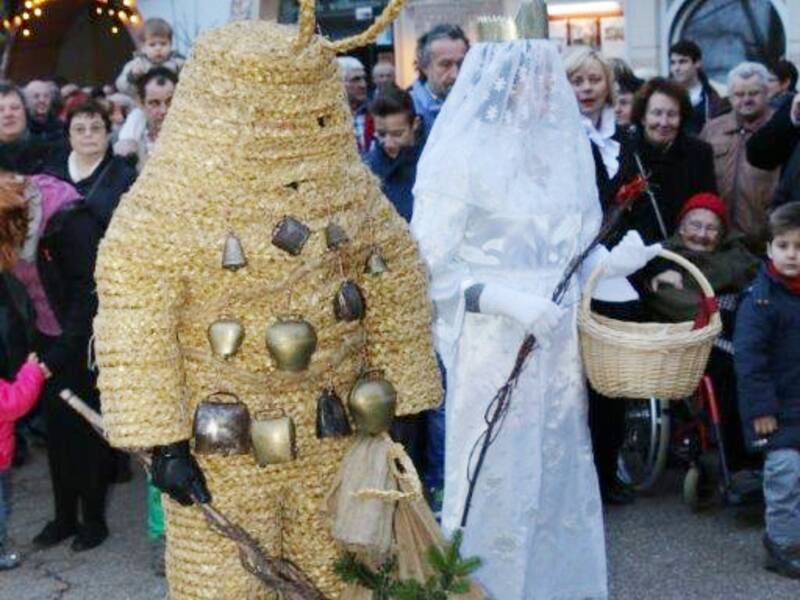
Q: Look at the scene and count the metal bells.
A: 11